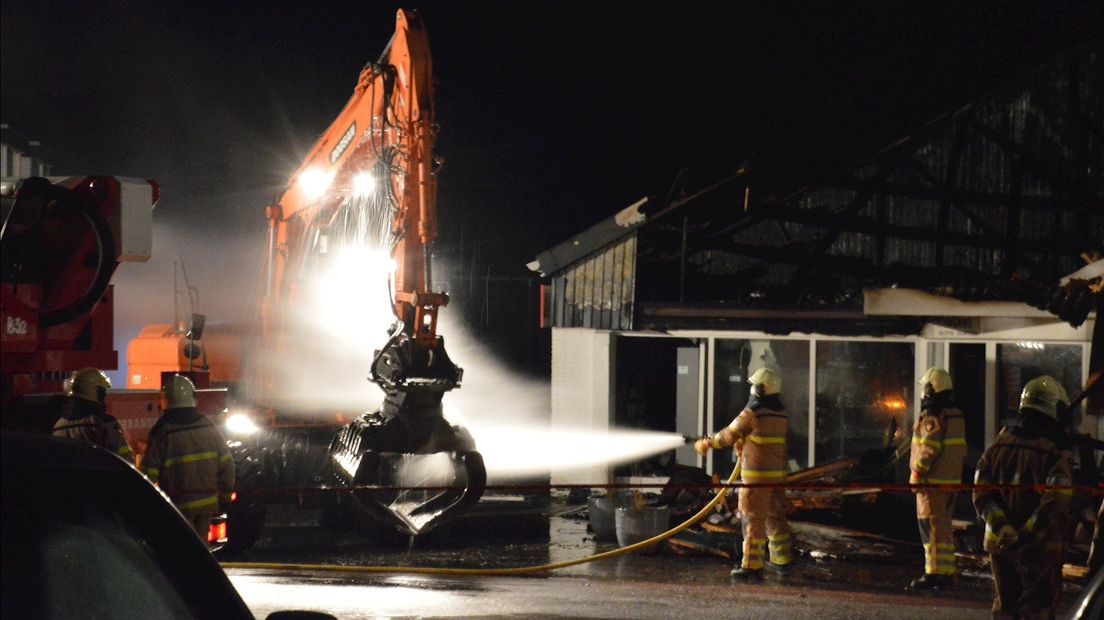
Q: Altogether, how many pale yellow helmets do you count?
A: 5